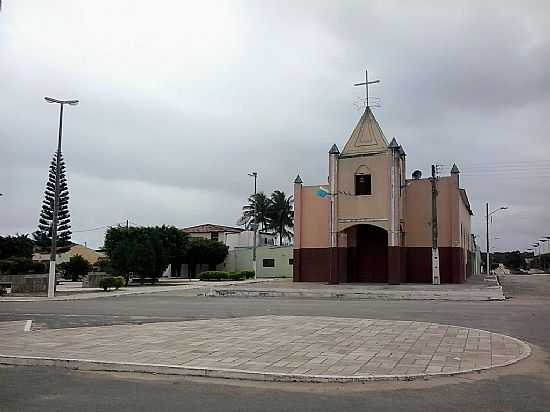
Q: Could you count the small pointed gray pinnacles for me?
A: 5